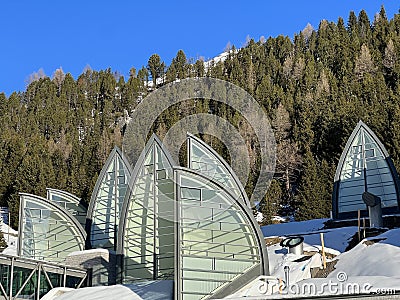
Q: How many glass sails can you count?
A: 7